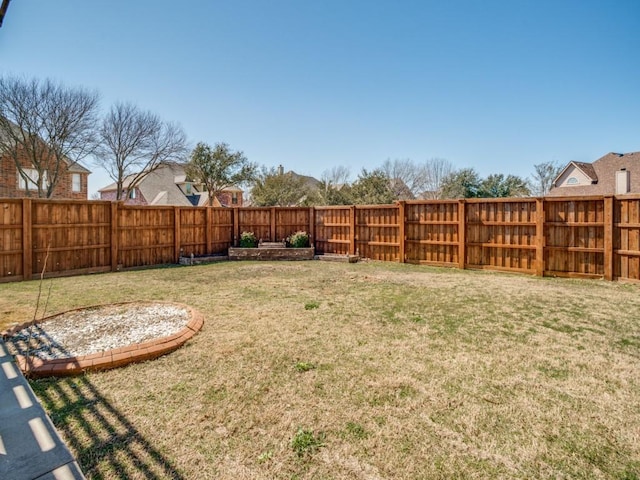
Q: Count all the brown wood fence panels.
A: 13